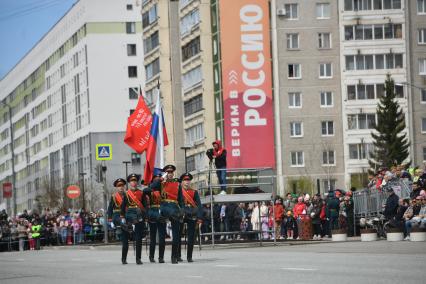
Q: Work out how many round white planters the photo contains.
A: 4